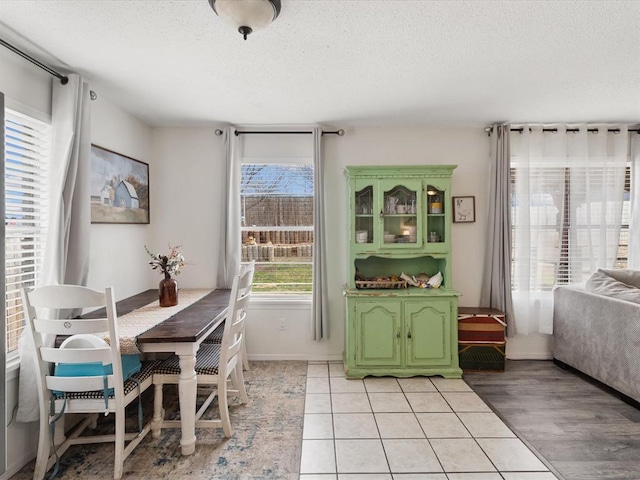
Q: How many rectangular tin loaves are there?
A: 0